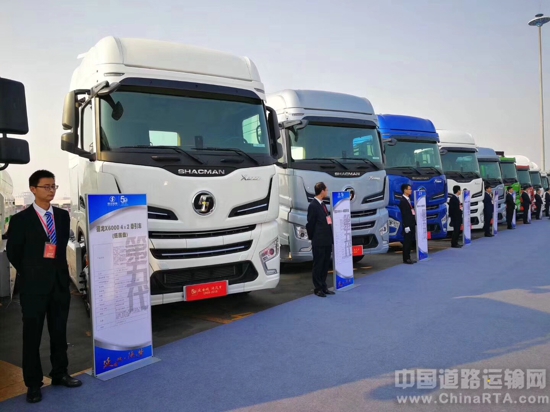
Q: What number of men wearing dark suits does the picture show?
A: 9